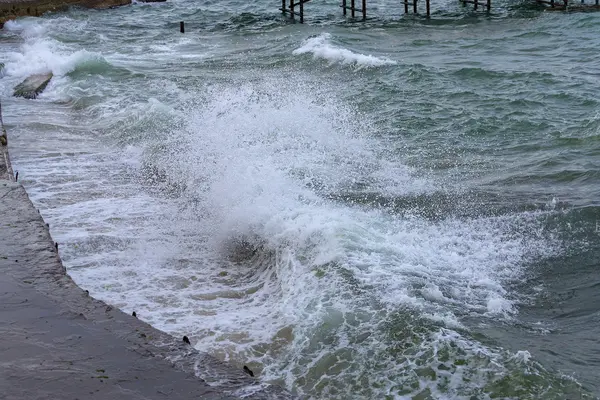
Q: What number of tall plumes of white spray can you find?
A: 1